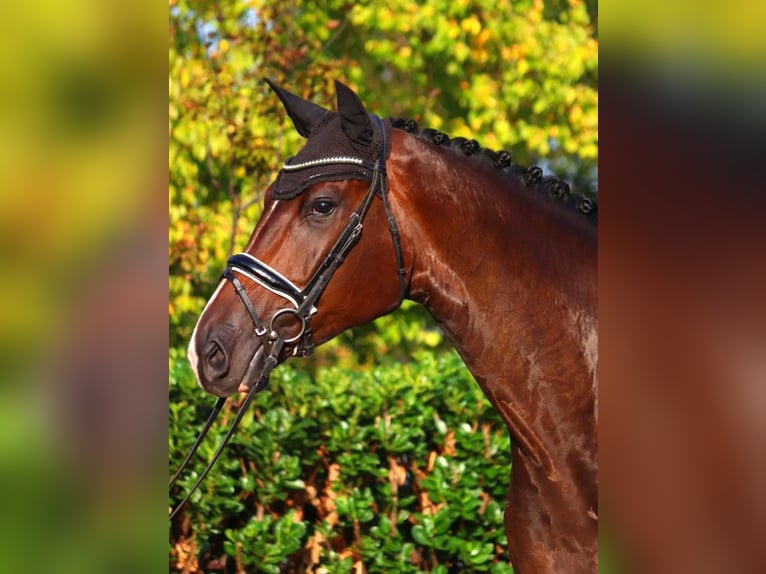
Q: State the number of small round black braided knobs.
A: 7